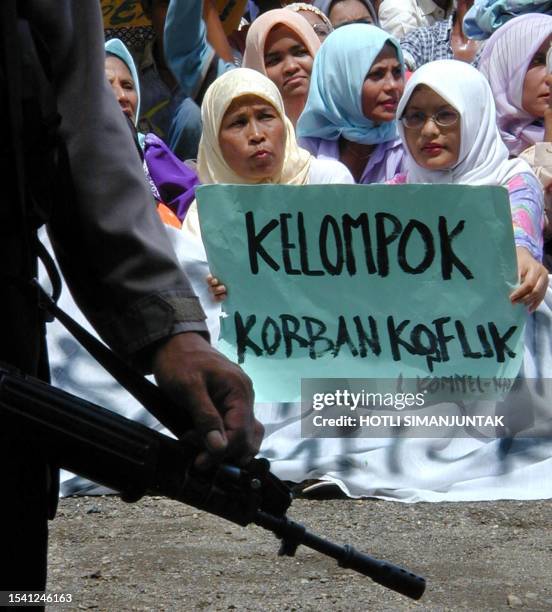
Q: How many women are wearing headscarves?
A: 8